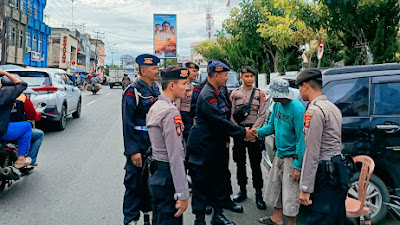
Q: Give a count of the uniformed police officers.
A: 7